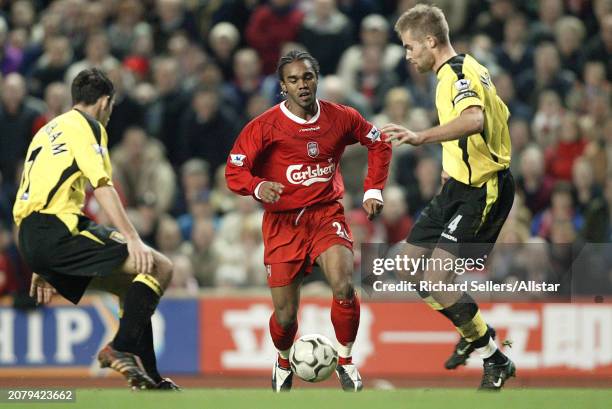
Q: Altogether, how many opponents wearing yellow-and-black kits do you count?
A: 2